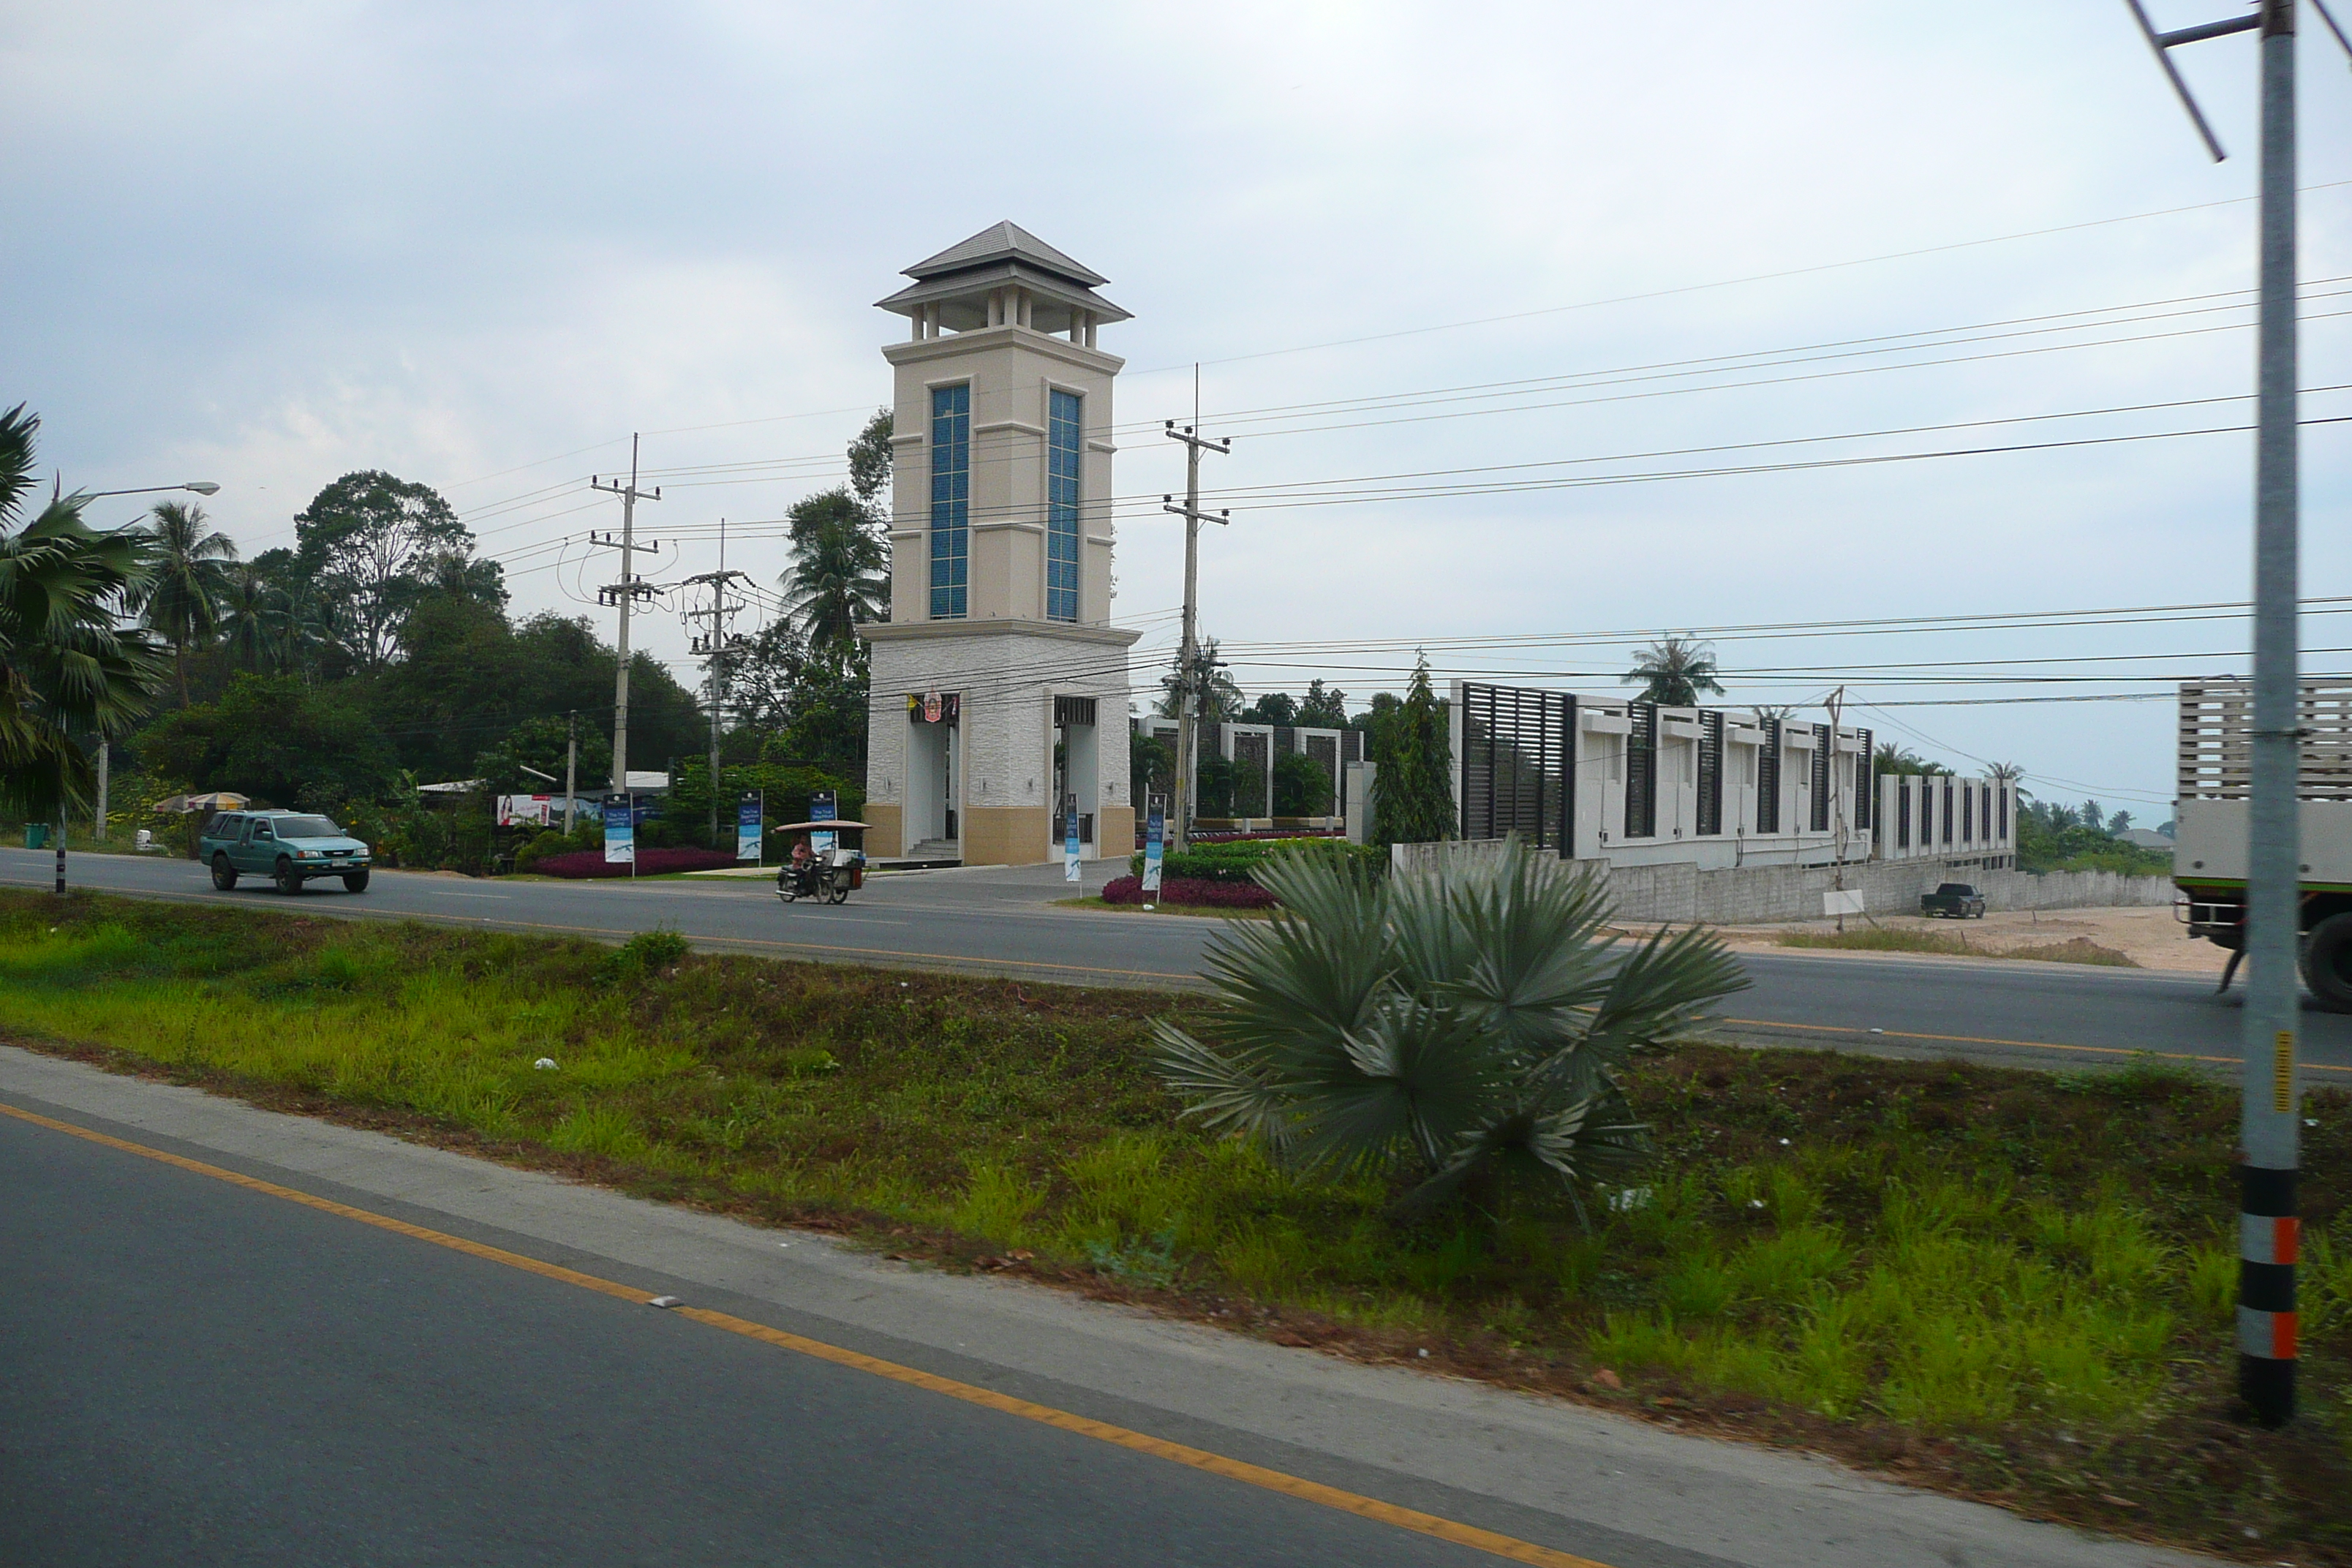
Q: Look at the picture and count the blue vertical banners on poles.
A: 5